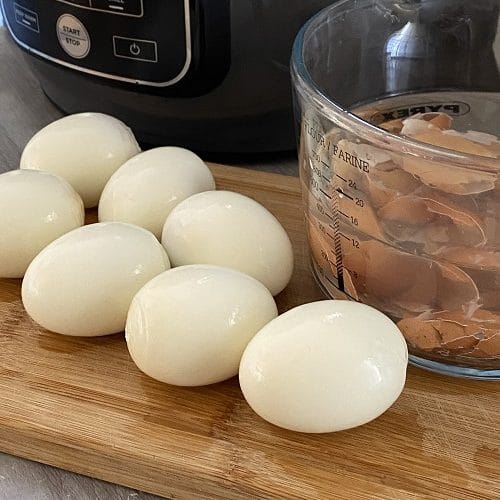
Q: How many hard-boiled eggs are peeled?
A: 7